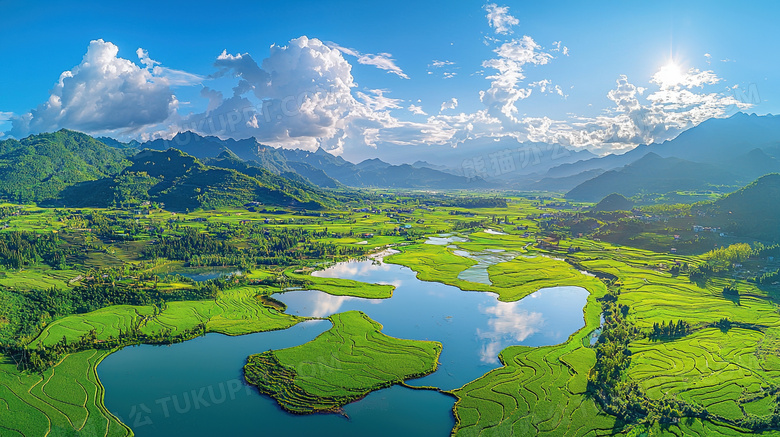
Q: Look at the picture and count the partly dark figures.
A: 0